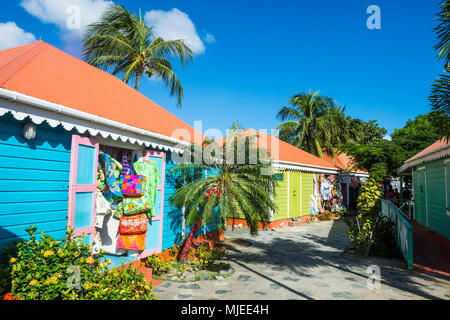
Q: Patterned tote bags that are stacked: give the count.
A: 4